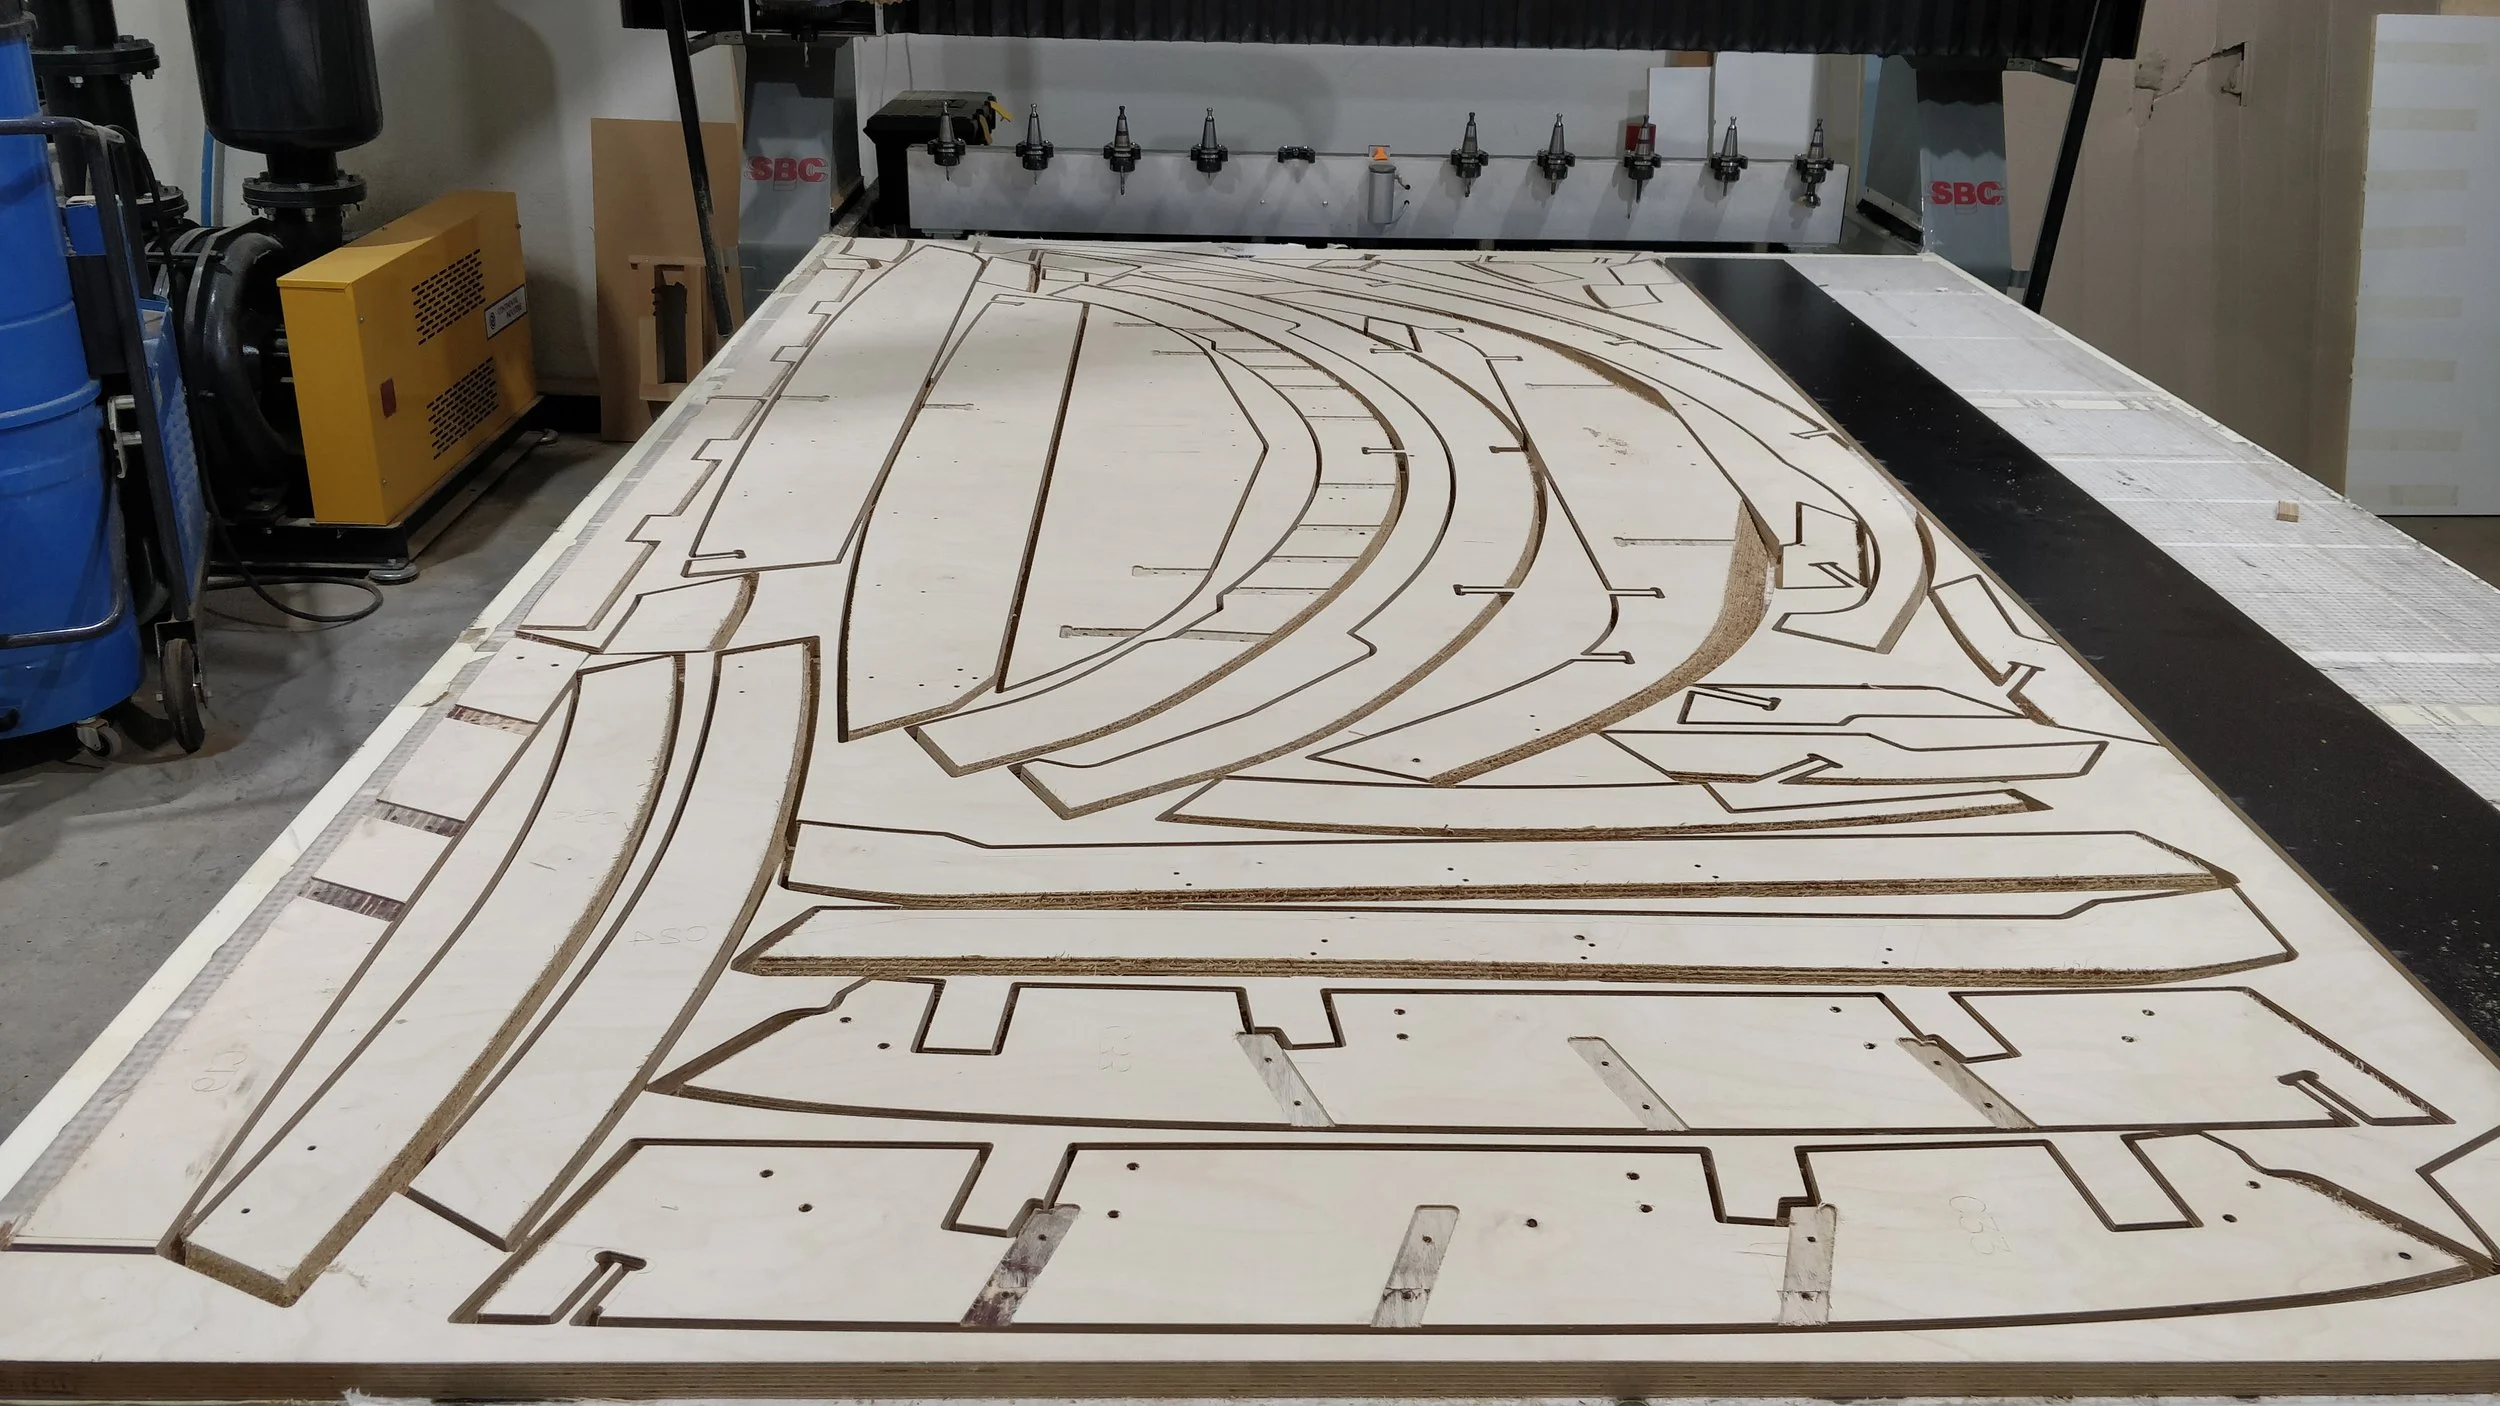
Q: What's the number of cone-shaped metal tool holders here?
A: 9